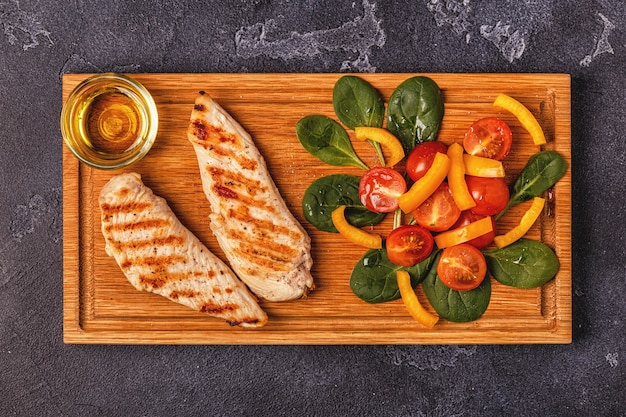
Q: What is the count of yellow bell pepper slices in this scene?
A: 9